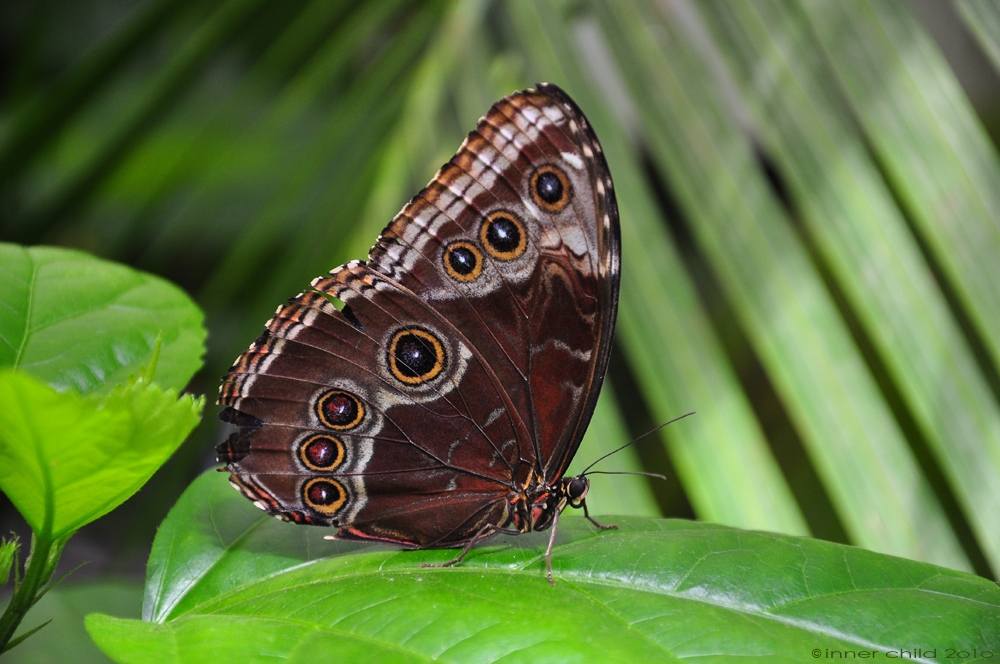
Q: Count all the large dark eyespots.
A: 7